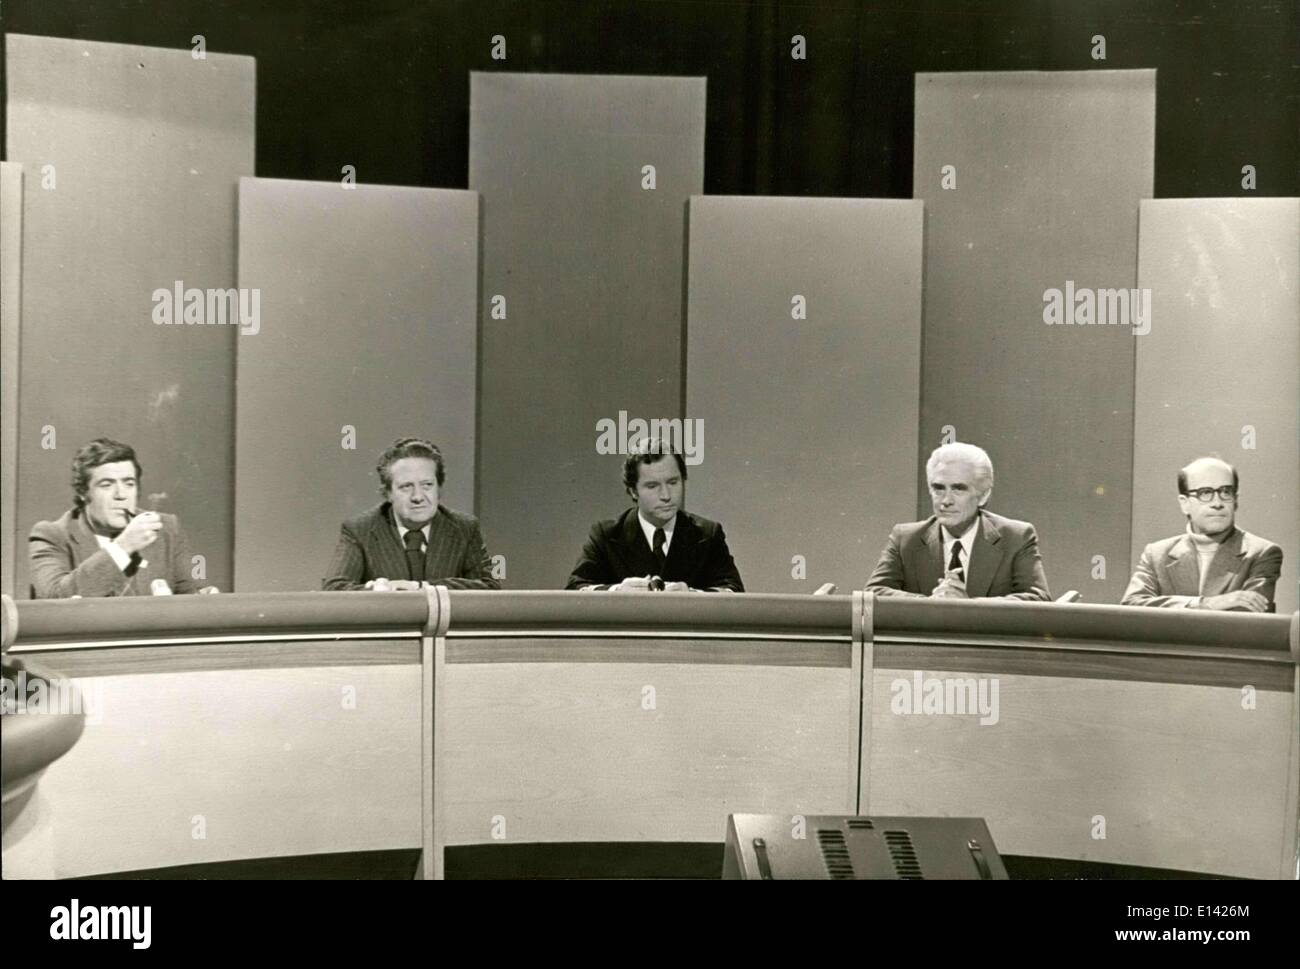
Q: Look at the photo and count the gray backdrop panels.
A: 7